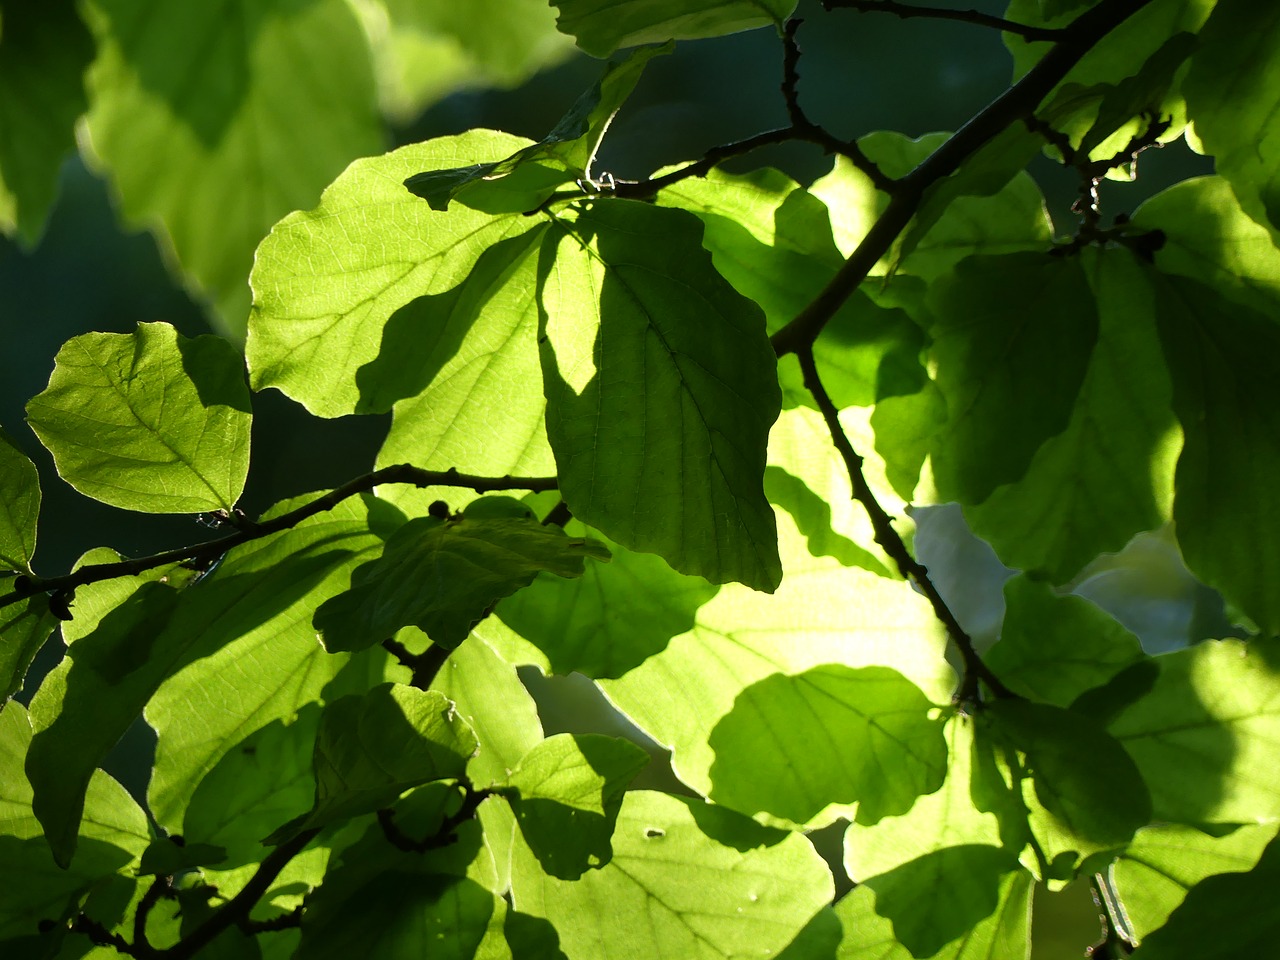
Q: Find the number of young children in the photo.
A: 0